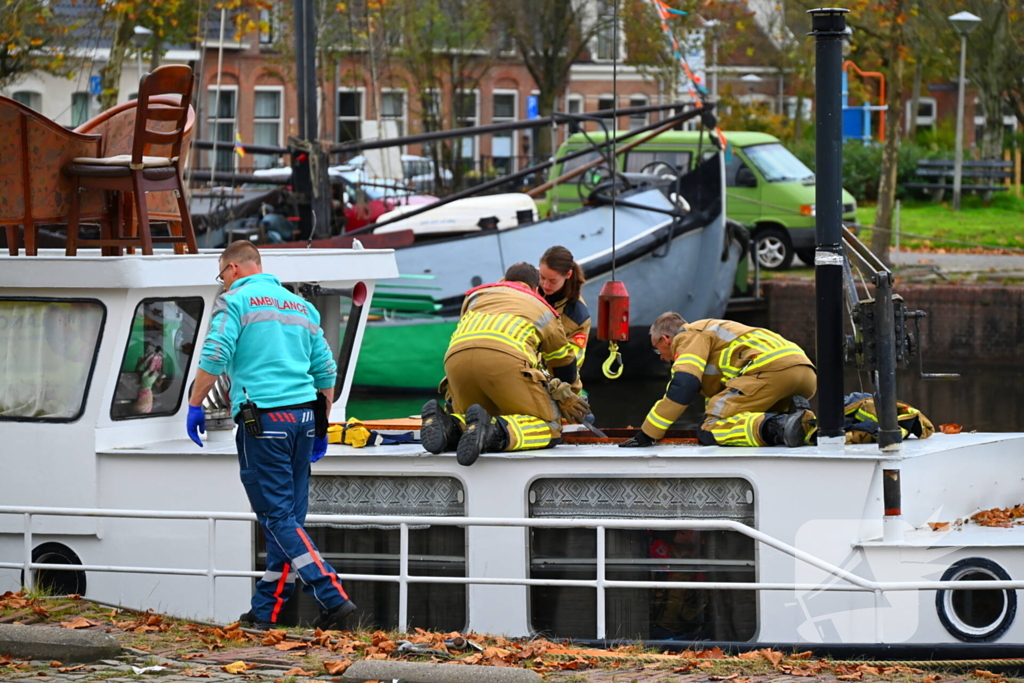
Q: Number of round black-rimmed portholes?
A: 2